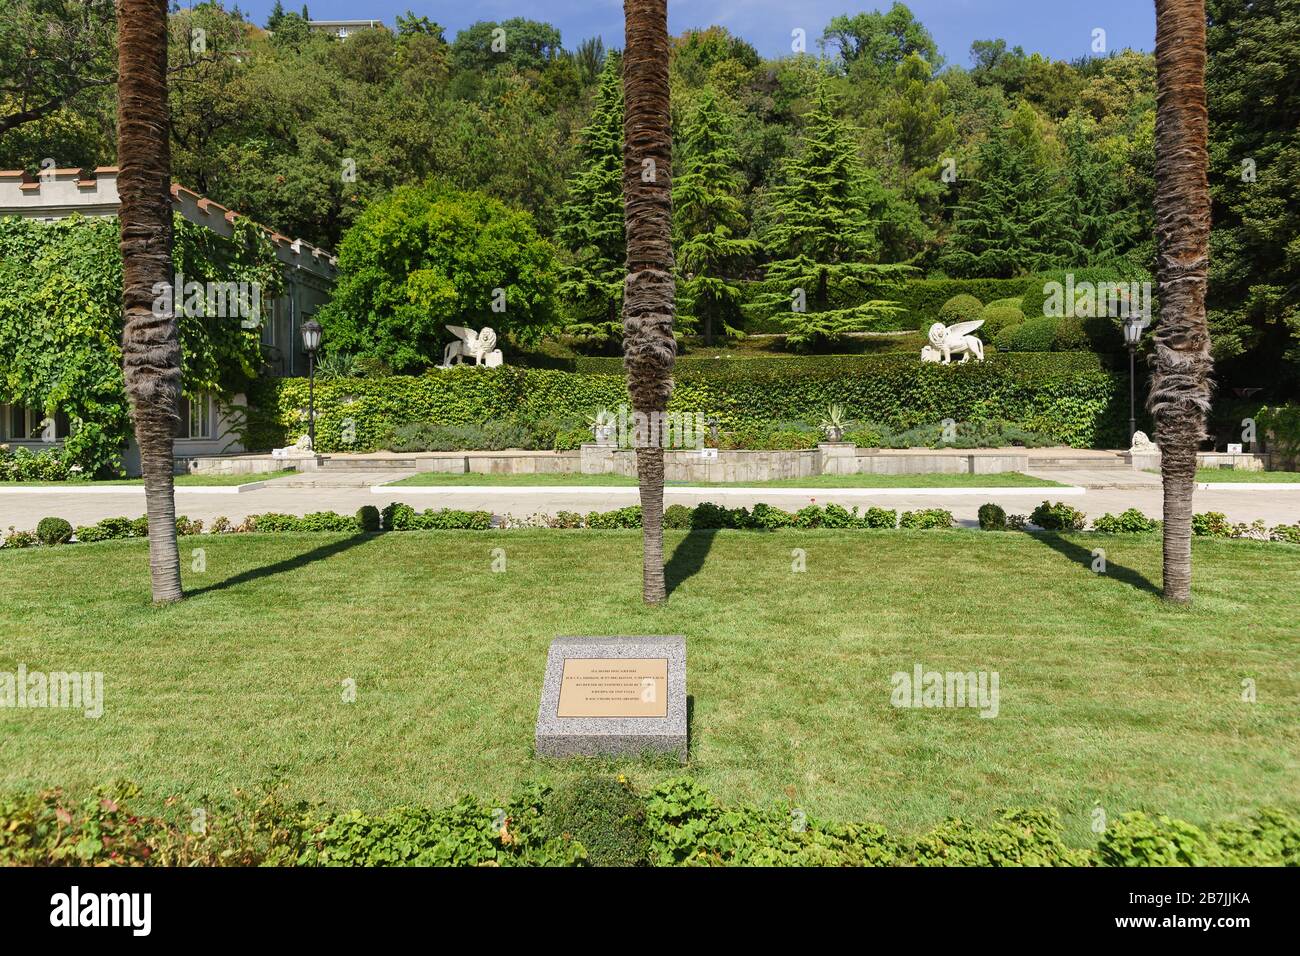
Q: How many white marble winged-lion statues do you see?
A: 2